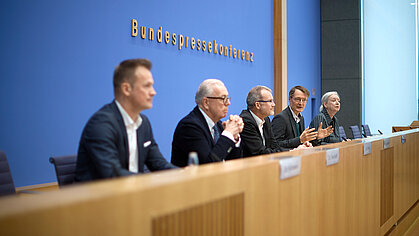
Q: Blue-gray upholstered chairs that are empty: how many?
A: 4